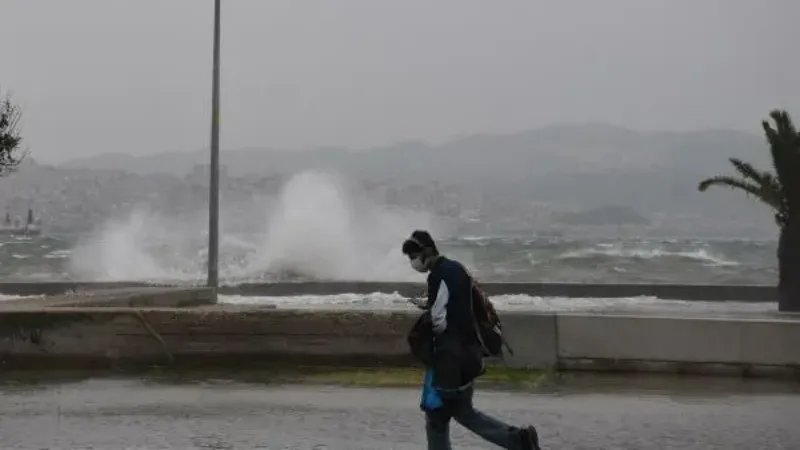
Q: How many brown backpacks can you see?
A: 1